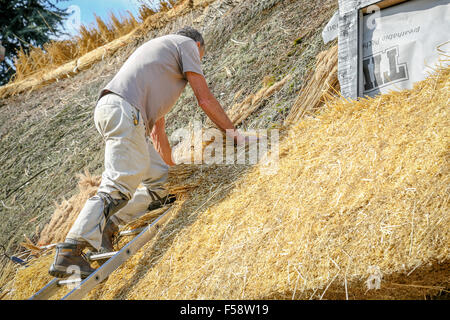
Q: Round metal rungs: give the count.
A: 3